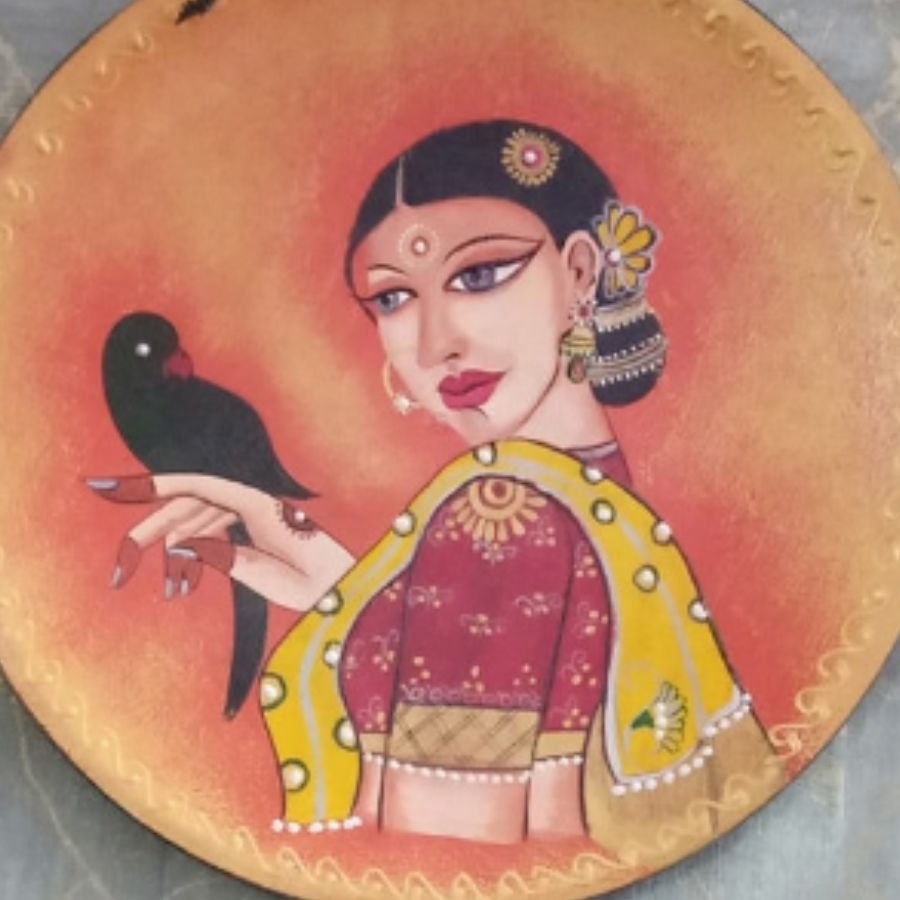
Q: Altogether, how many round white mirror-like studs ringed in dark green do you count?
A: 12